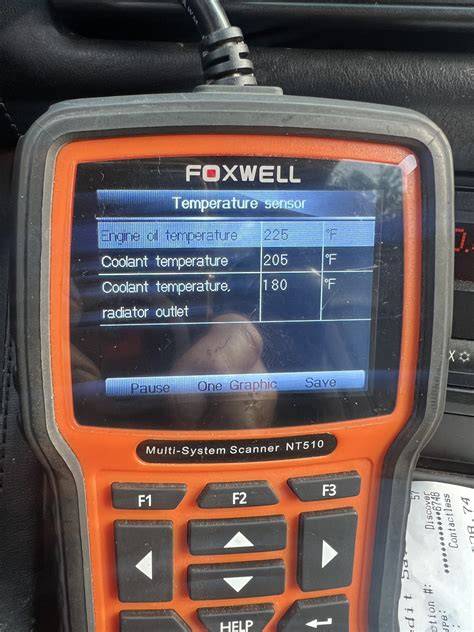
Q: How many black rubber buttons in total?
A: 10